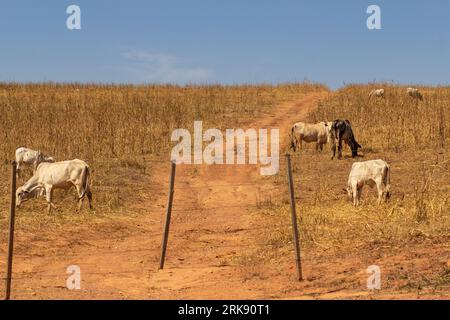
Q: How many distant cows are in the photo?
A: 2